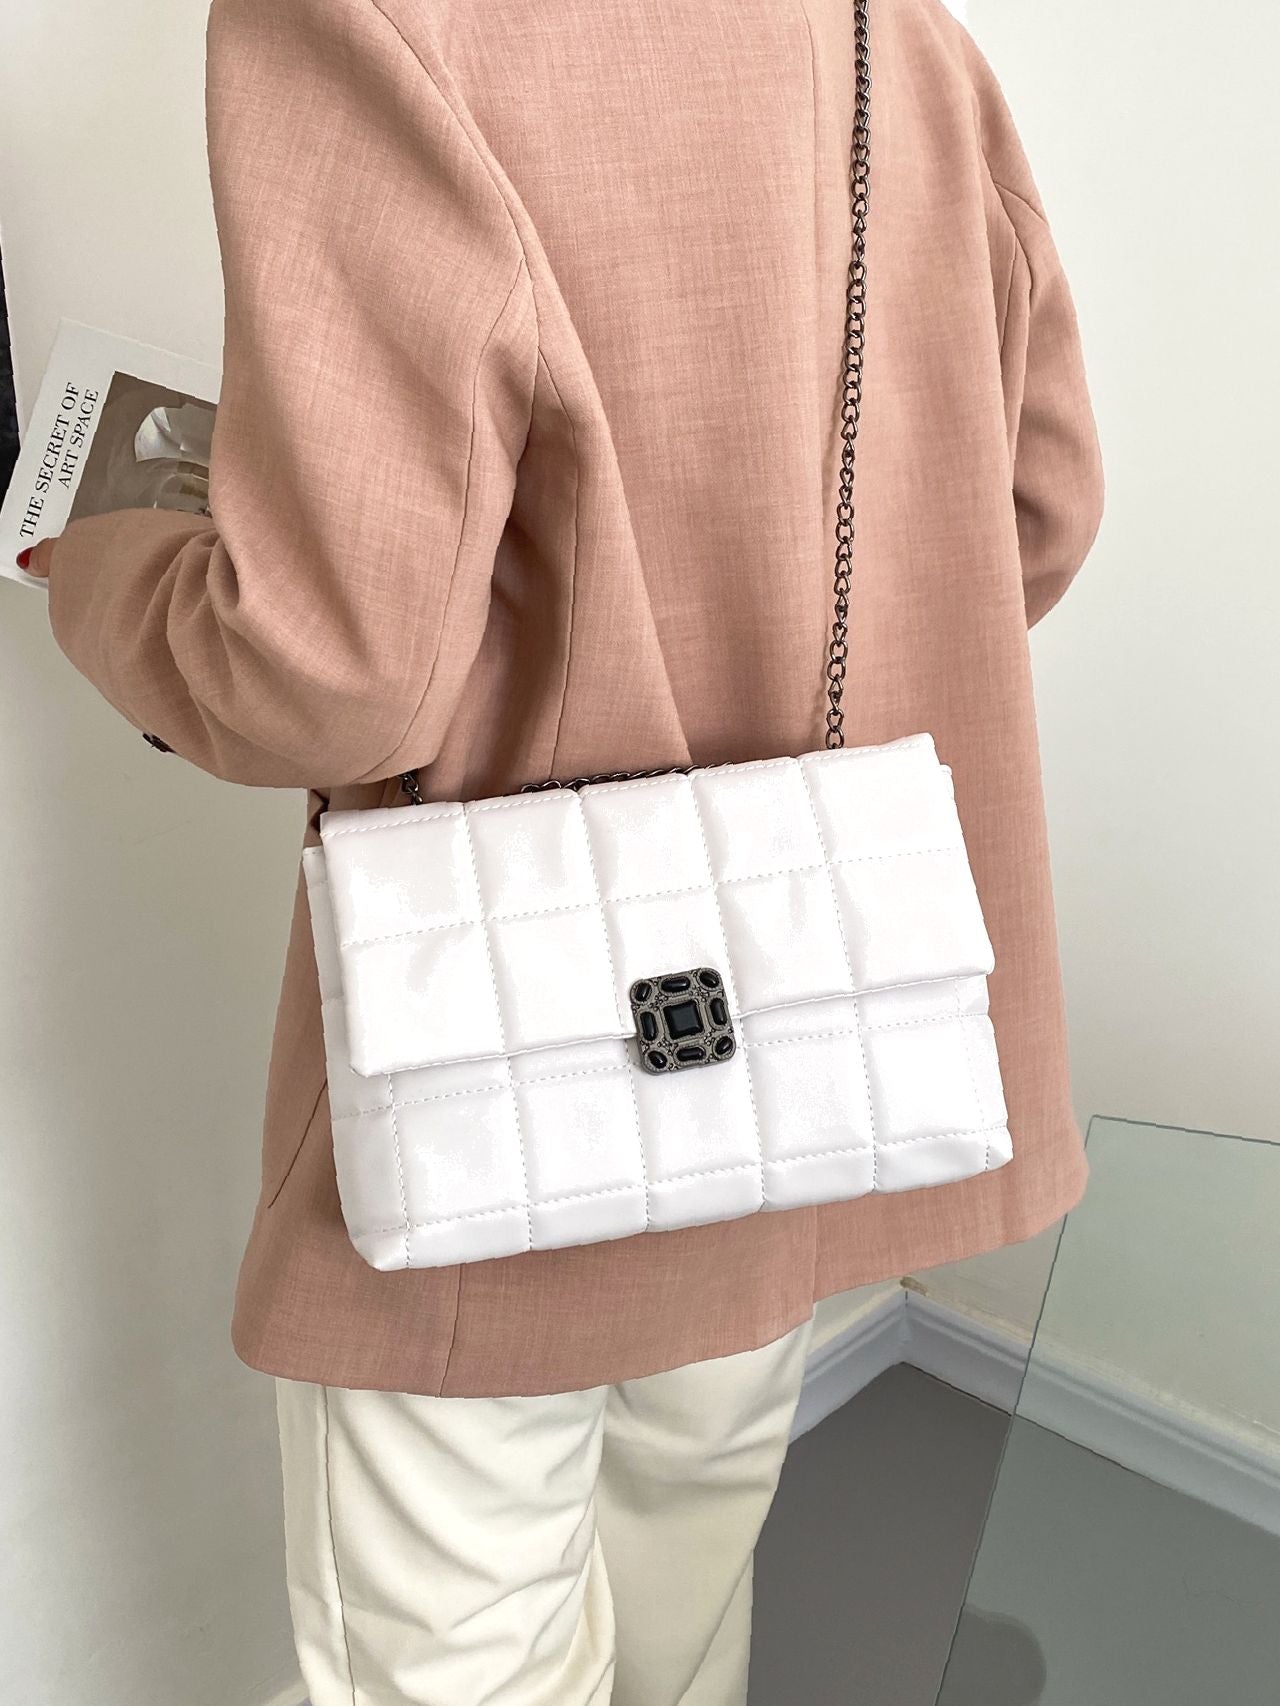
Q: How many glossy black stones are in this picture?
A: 9